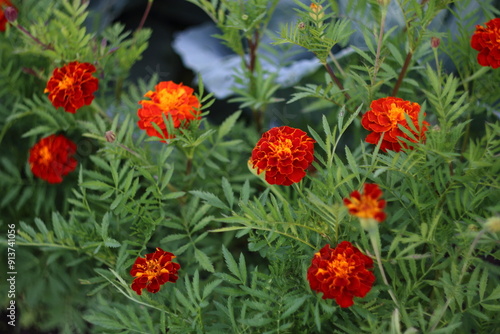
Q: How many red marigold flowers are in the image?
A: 10